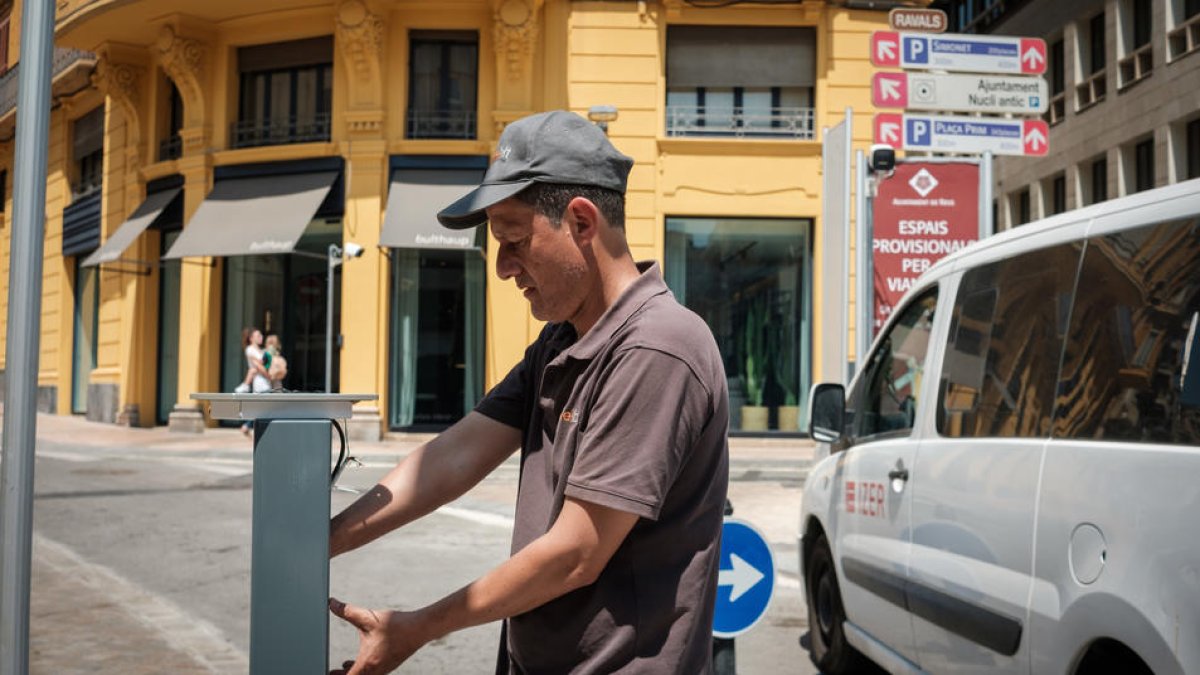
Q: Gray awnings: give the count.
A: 3